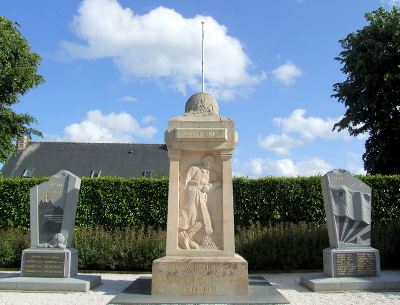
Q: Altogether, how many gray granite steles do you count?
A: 2